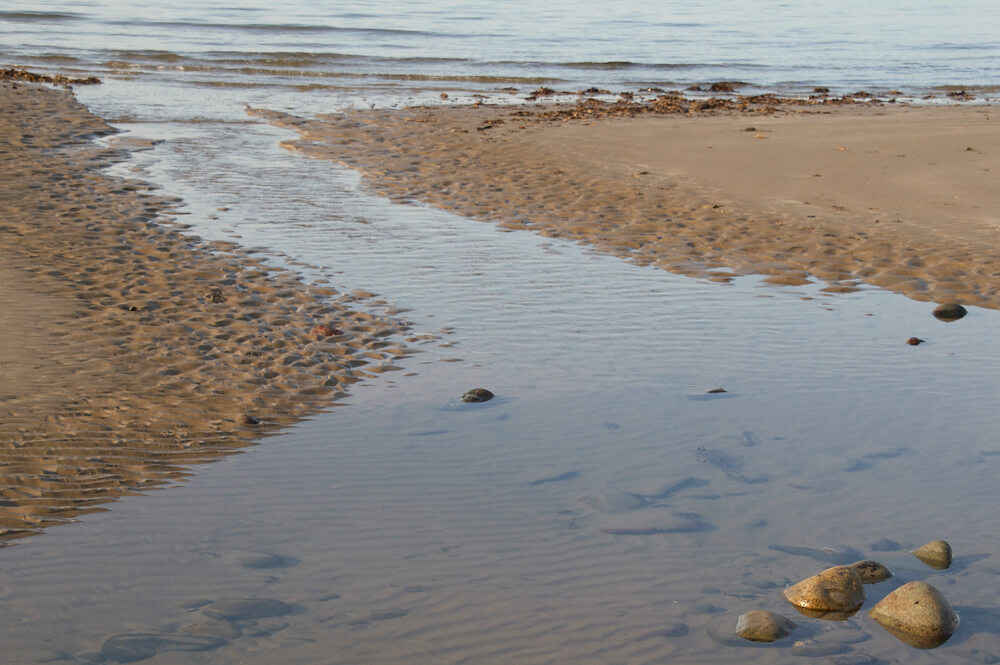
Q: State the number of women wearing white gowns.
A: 0